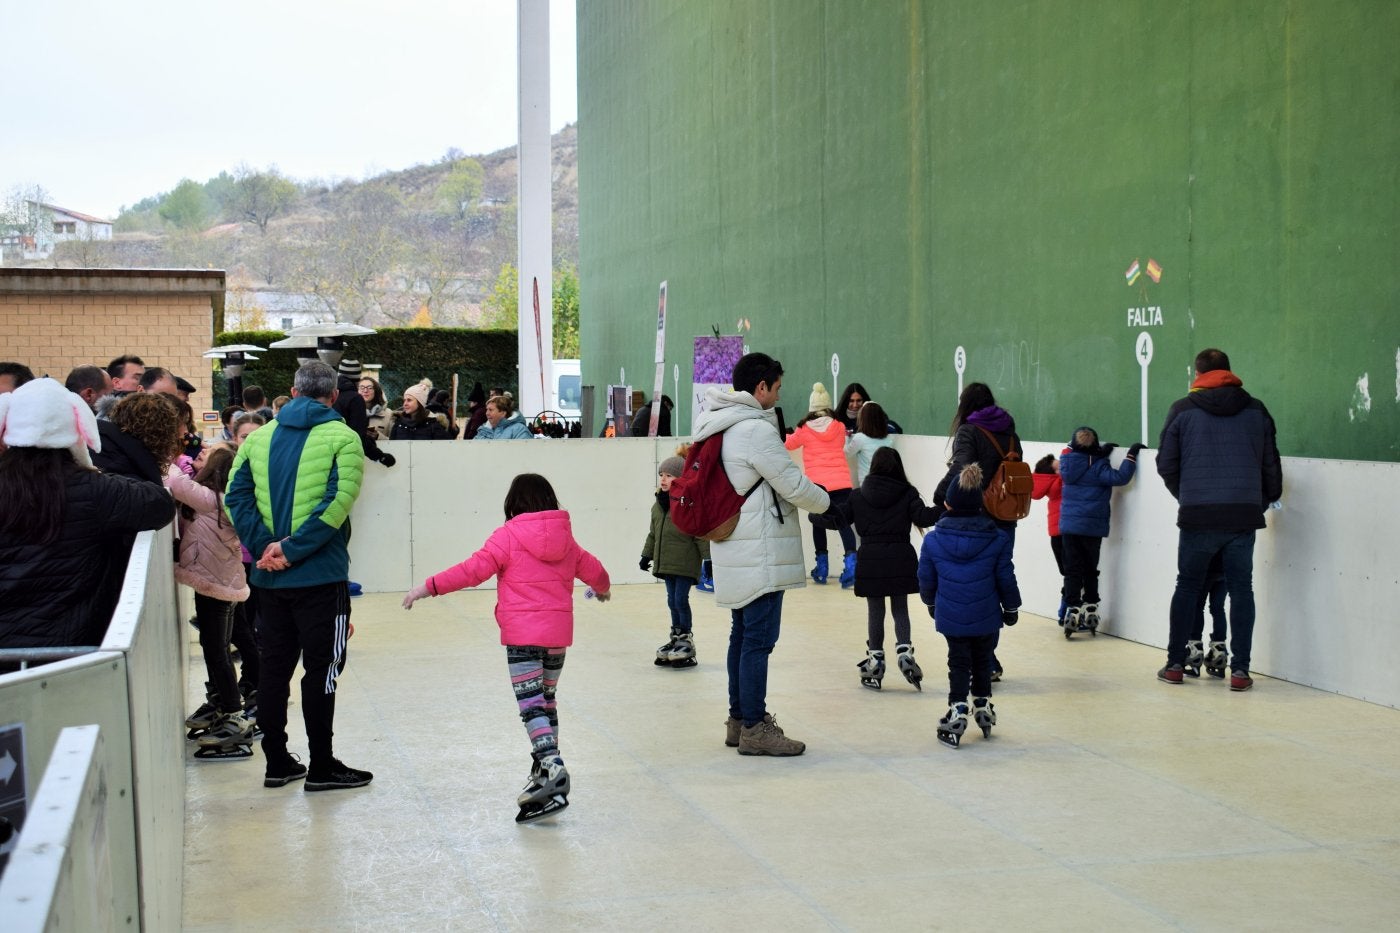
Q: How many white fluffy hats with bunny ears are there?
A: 1